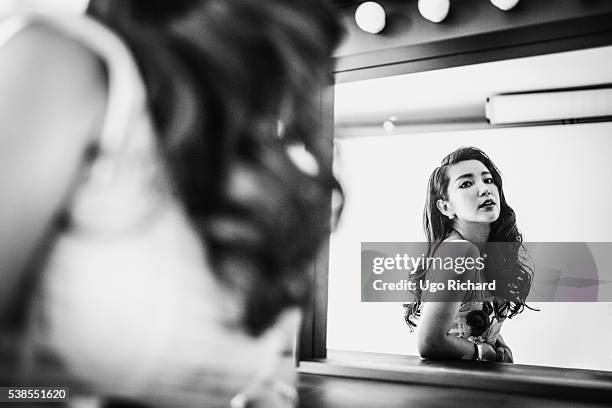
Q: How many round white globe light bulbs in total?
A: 3